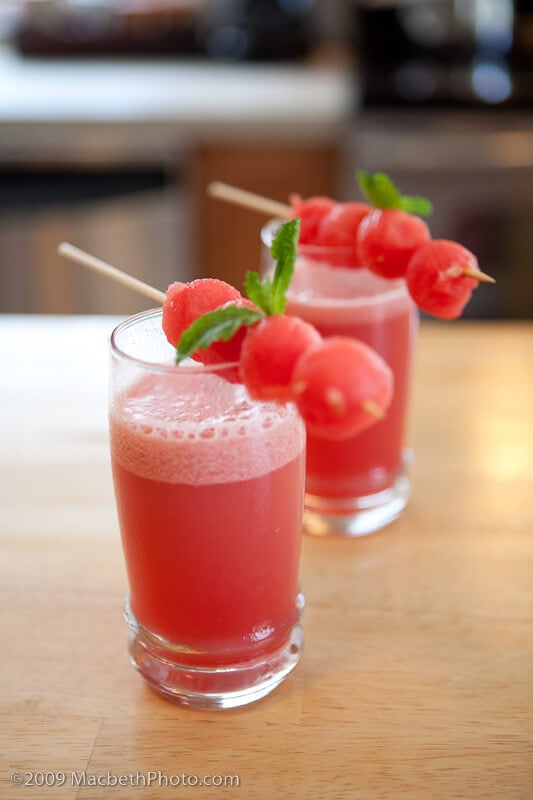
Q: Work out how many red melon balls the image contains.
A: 8